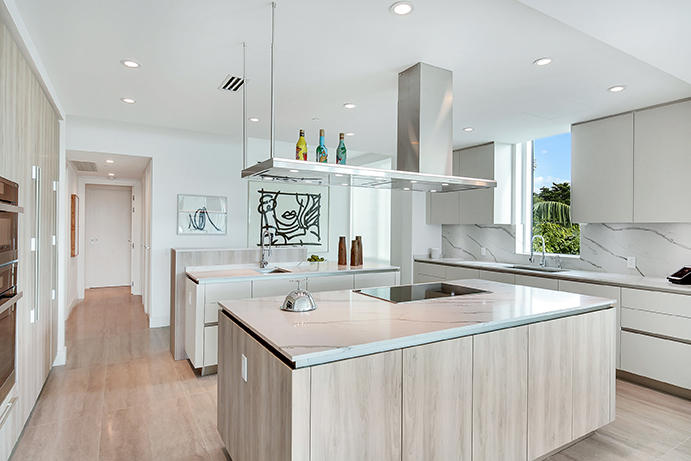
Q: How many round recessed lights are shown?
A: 11